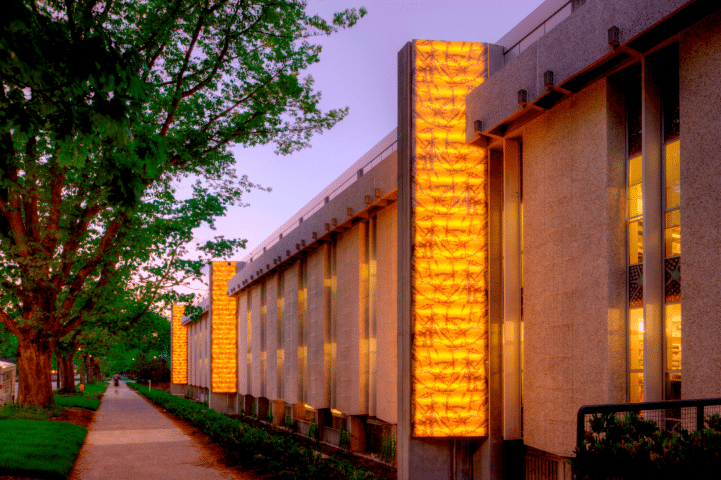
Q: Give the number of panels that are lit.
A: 3